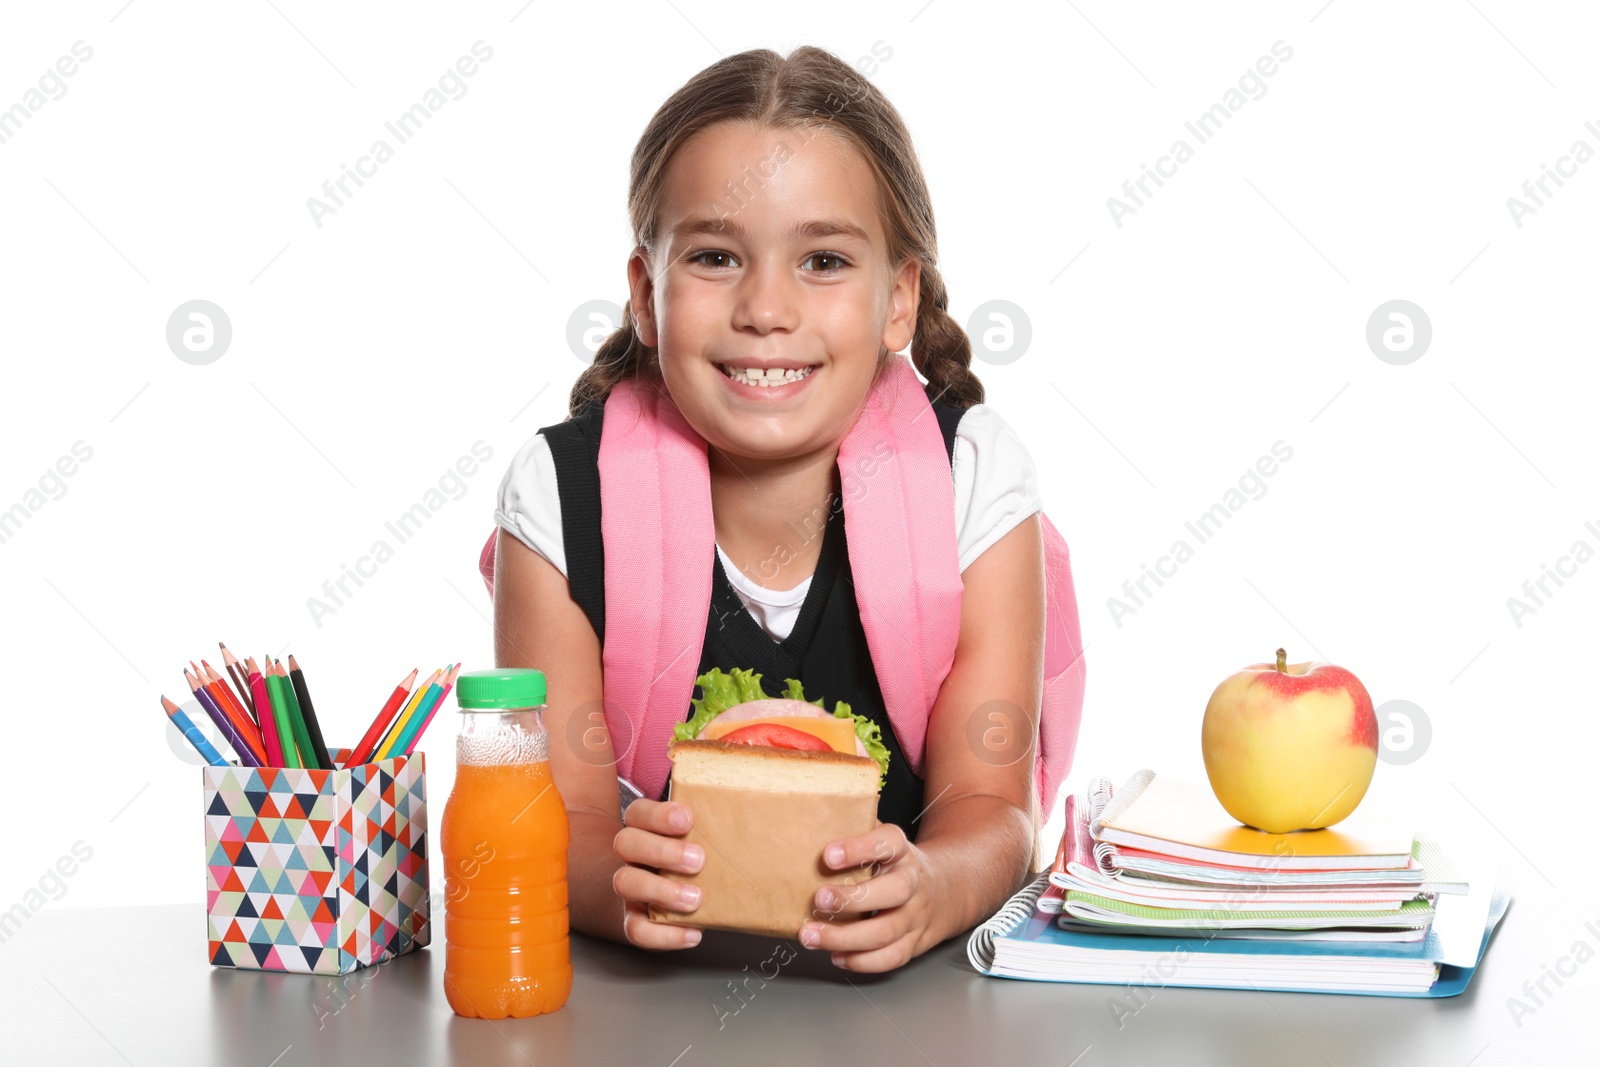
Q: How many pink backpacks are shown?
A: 1